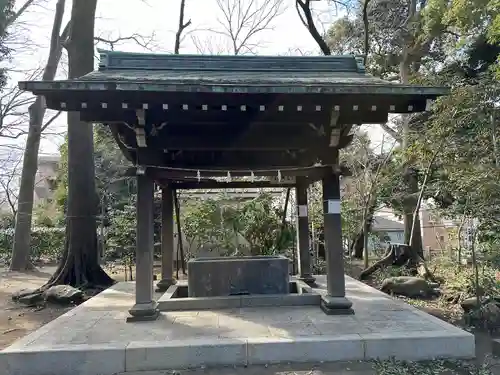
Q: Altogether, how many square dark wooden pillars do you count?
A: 4